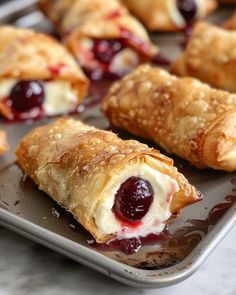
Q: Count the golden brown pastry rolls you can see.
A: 6